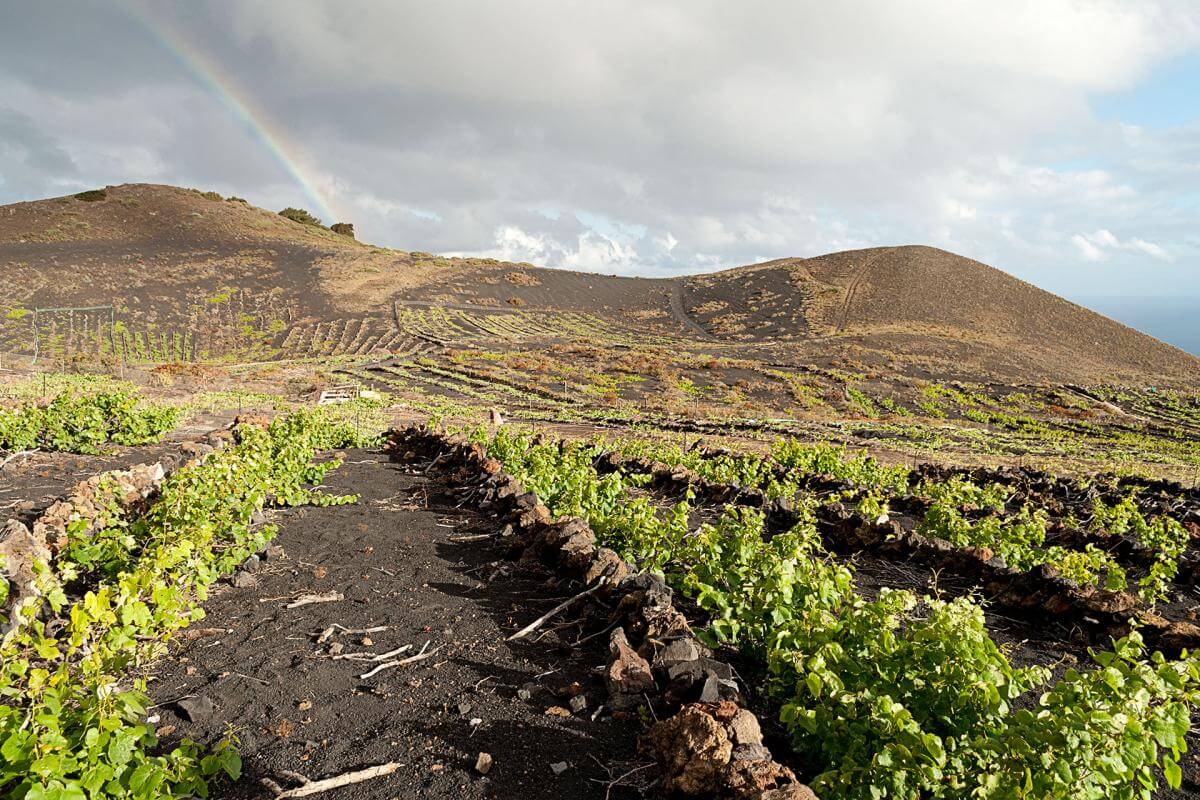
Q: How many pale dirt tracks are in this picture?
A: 2